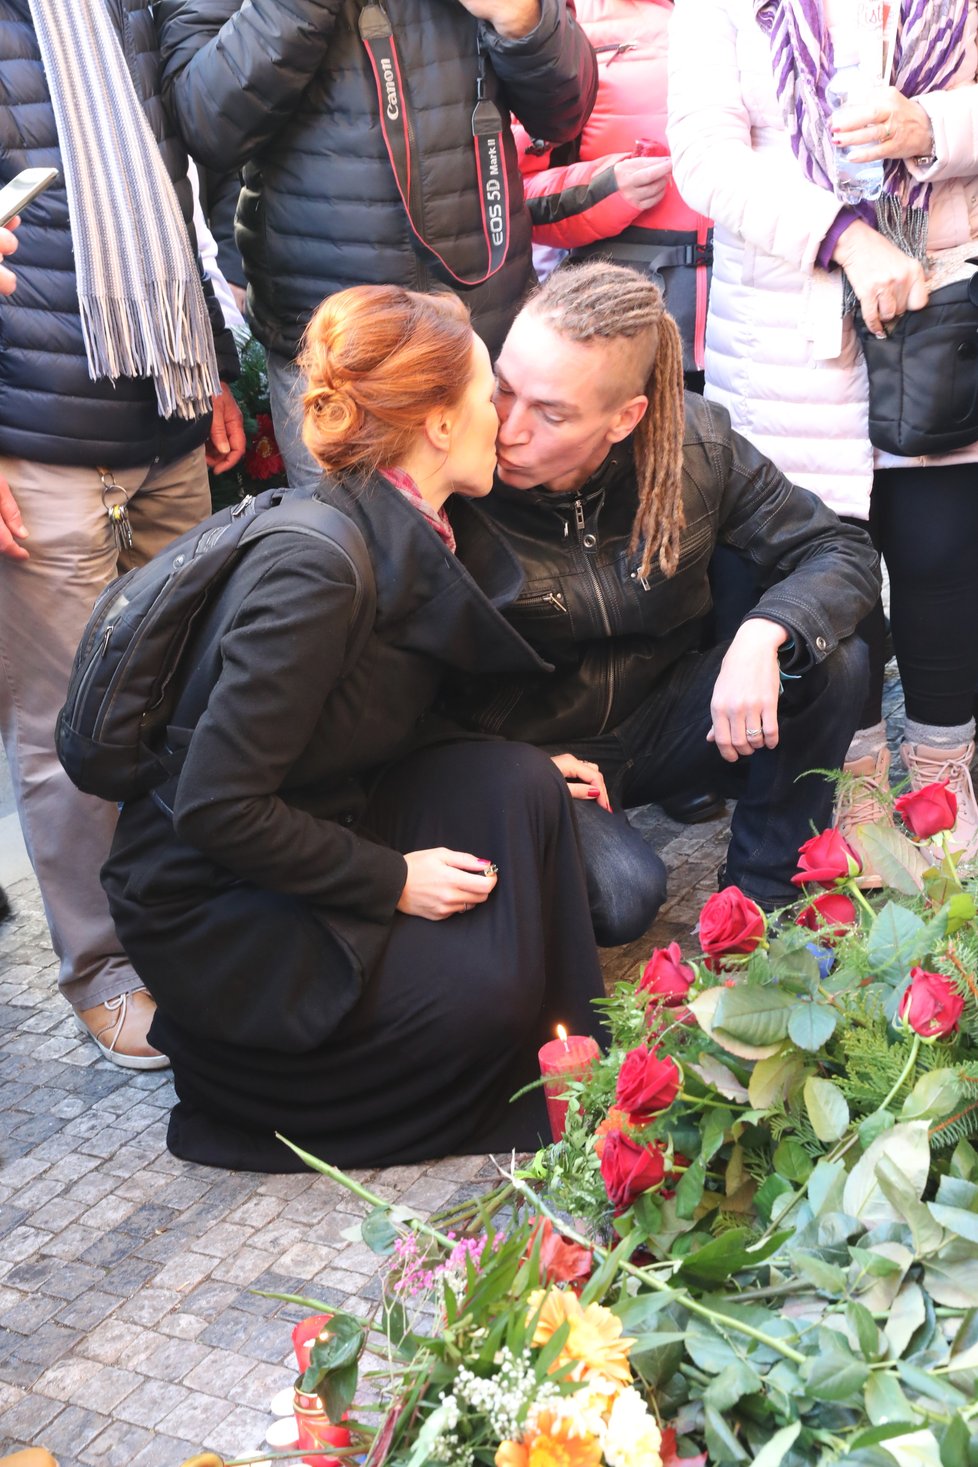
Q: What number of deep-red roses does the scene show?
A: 8